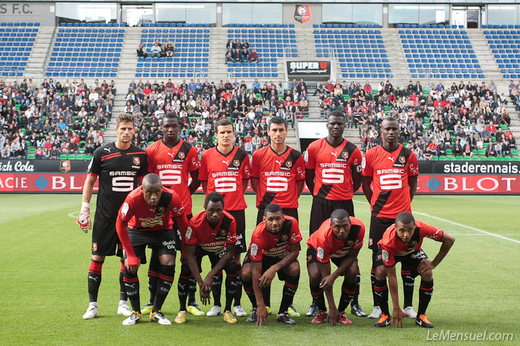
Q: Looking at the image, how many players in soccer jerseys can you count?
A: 11